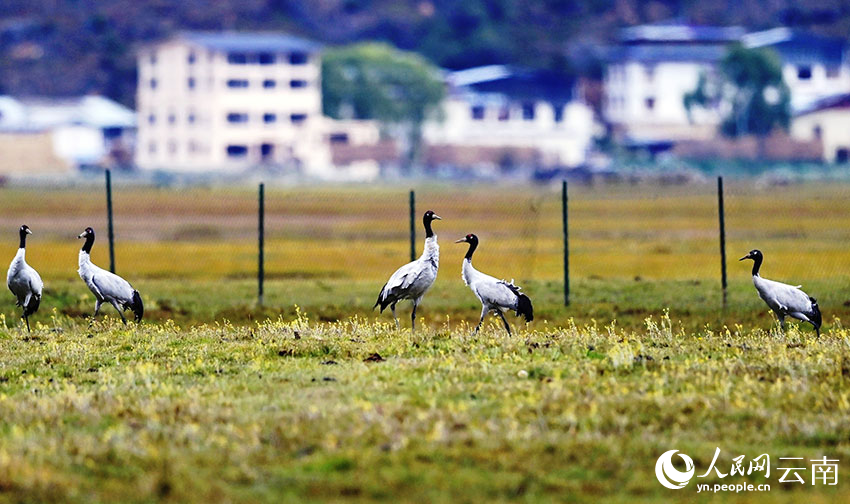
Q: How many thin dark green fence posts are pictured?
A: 5